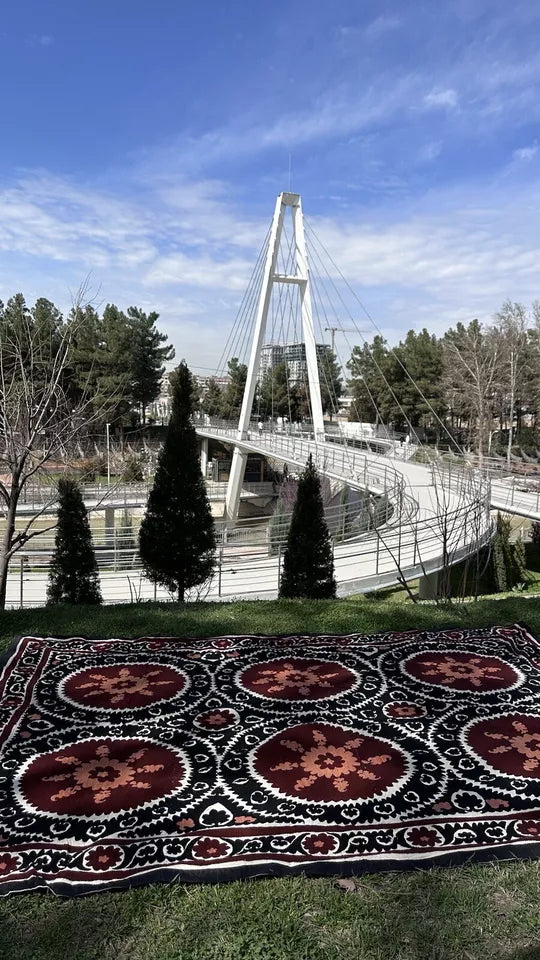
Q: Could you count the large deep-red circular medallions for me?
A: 6